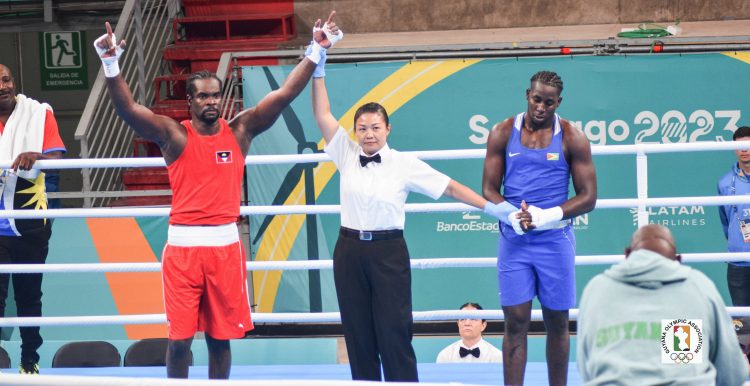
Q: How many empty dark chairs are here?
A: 3